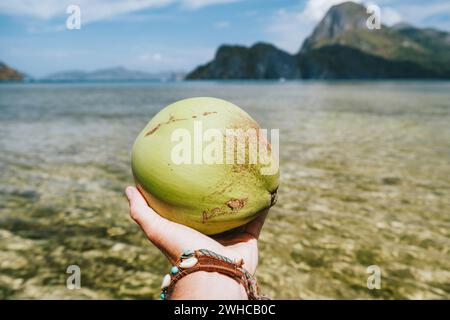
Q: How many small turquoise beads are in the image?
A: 3